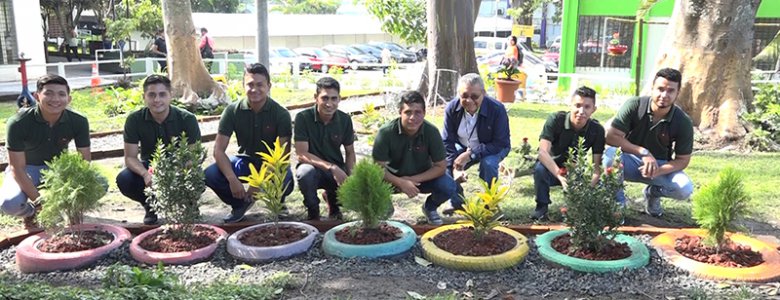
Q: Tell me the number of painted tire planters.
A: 7